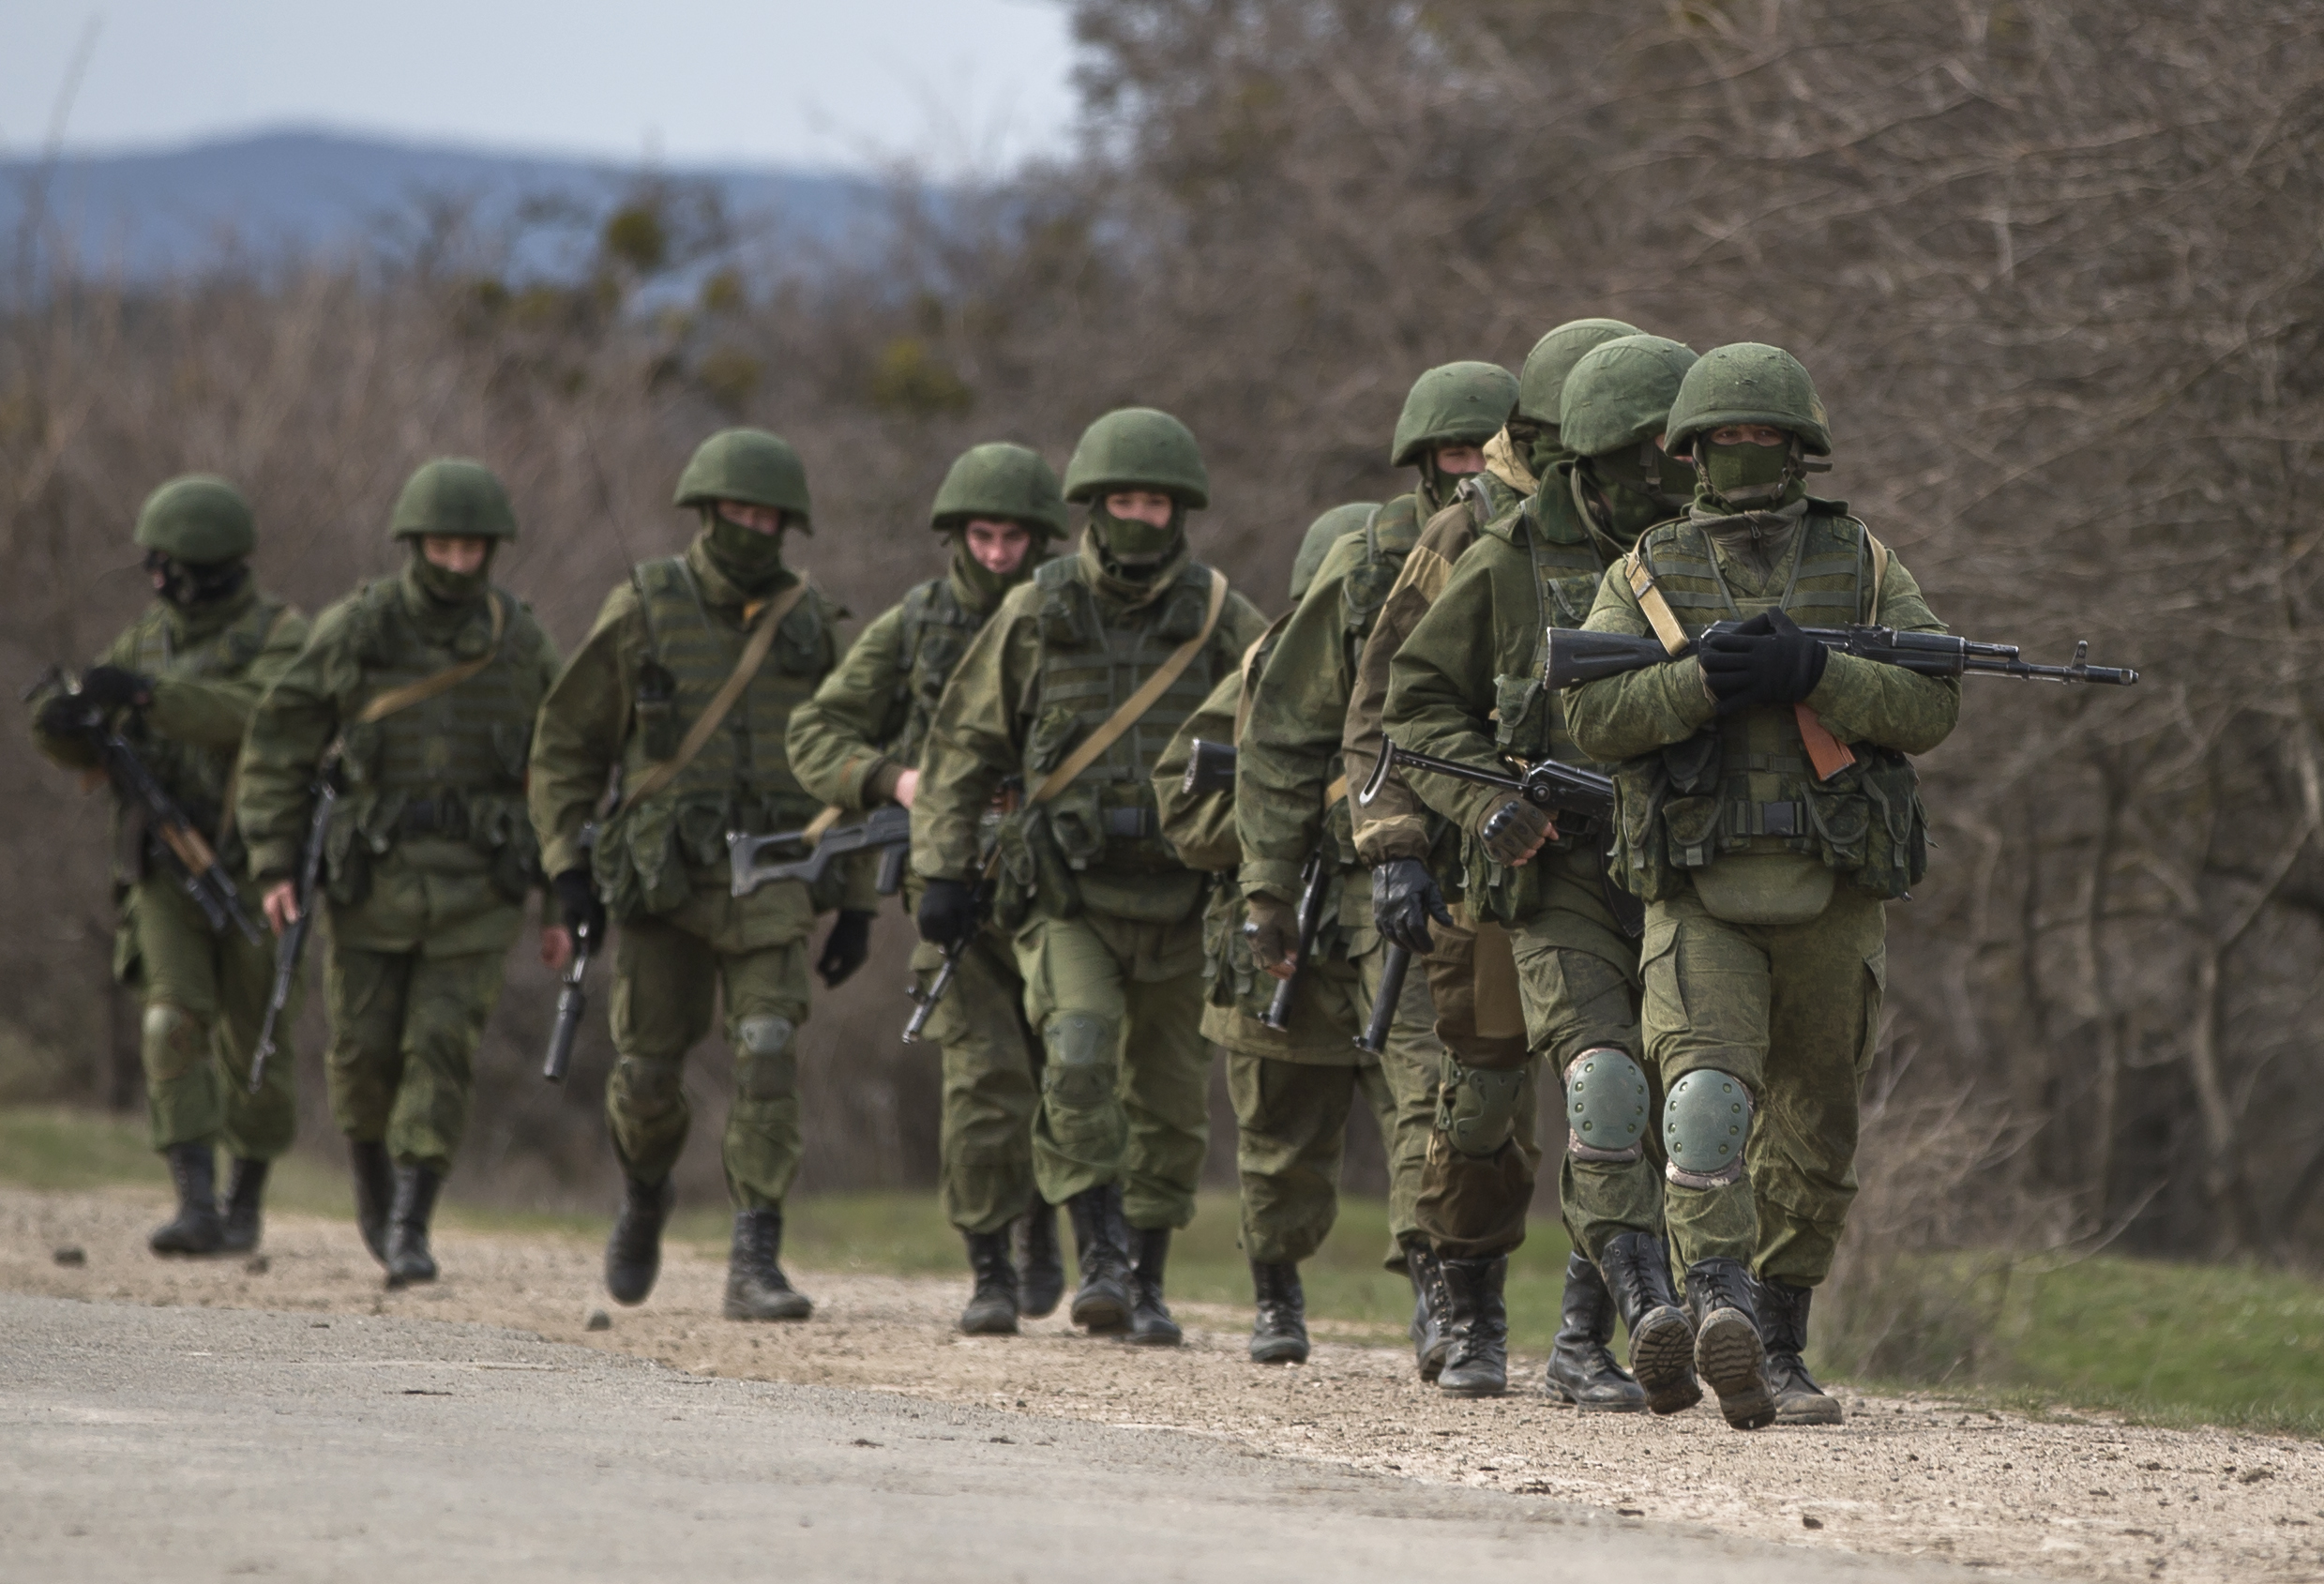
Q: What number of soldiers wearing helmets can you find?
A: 10